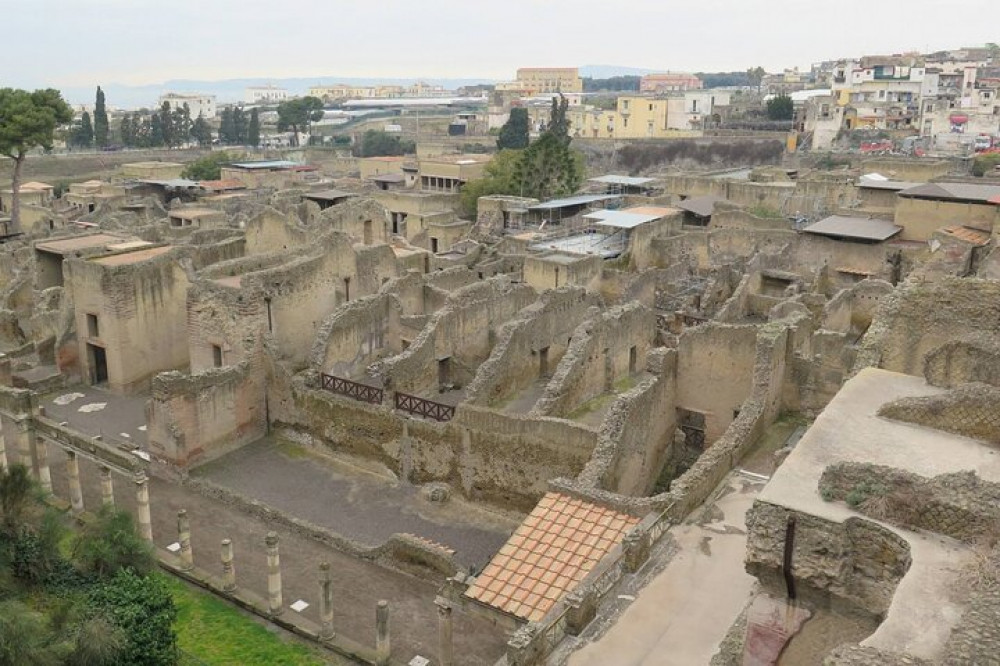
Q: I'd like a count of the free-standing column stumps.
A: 5